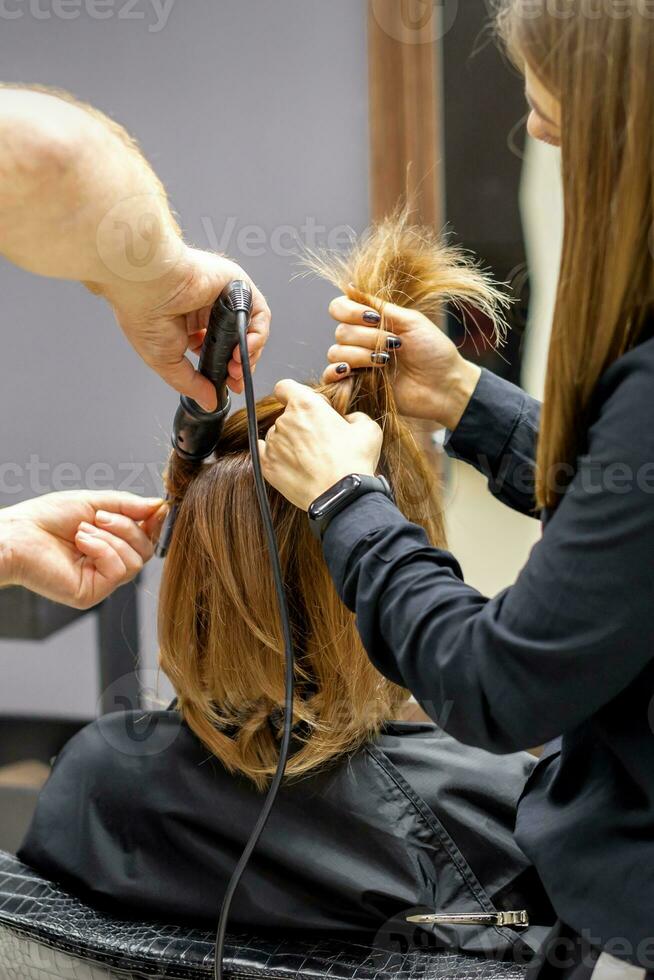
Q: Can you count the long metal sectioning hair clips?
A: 1